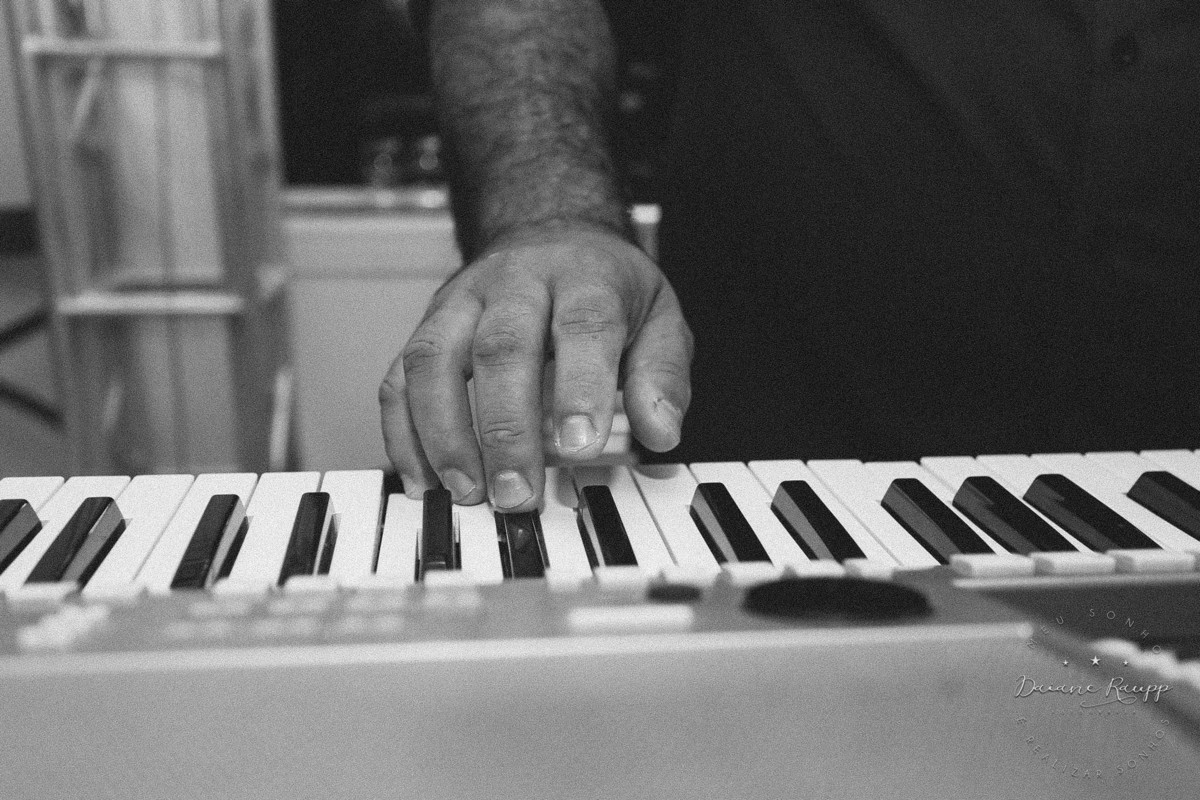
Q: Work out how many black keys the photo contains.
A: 13